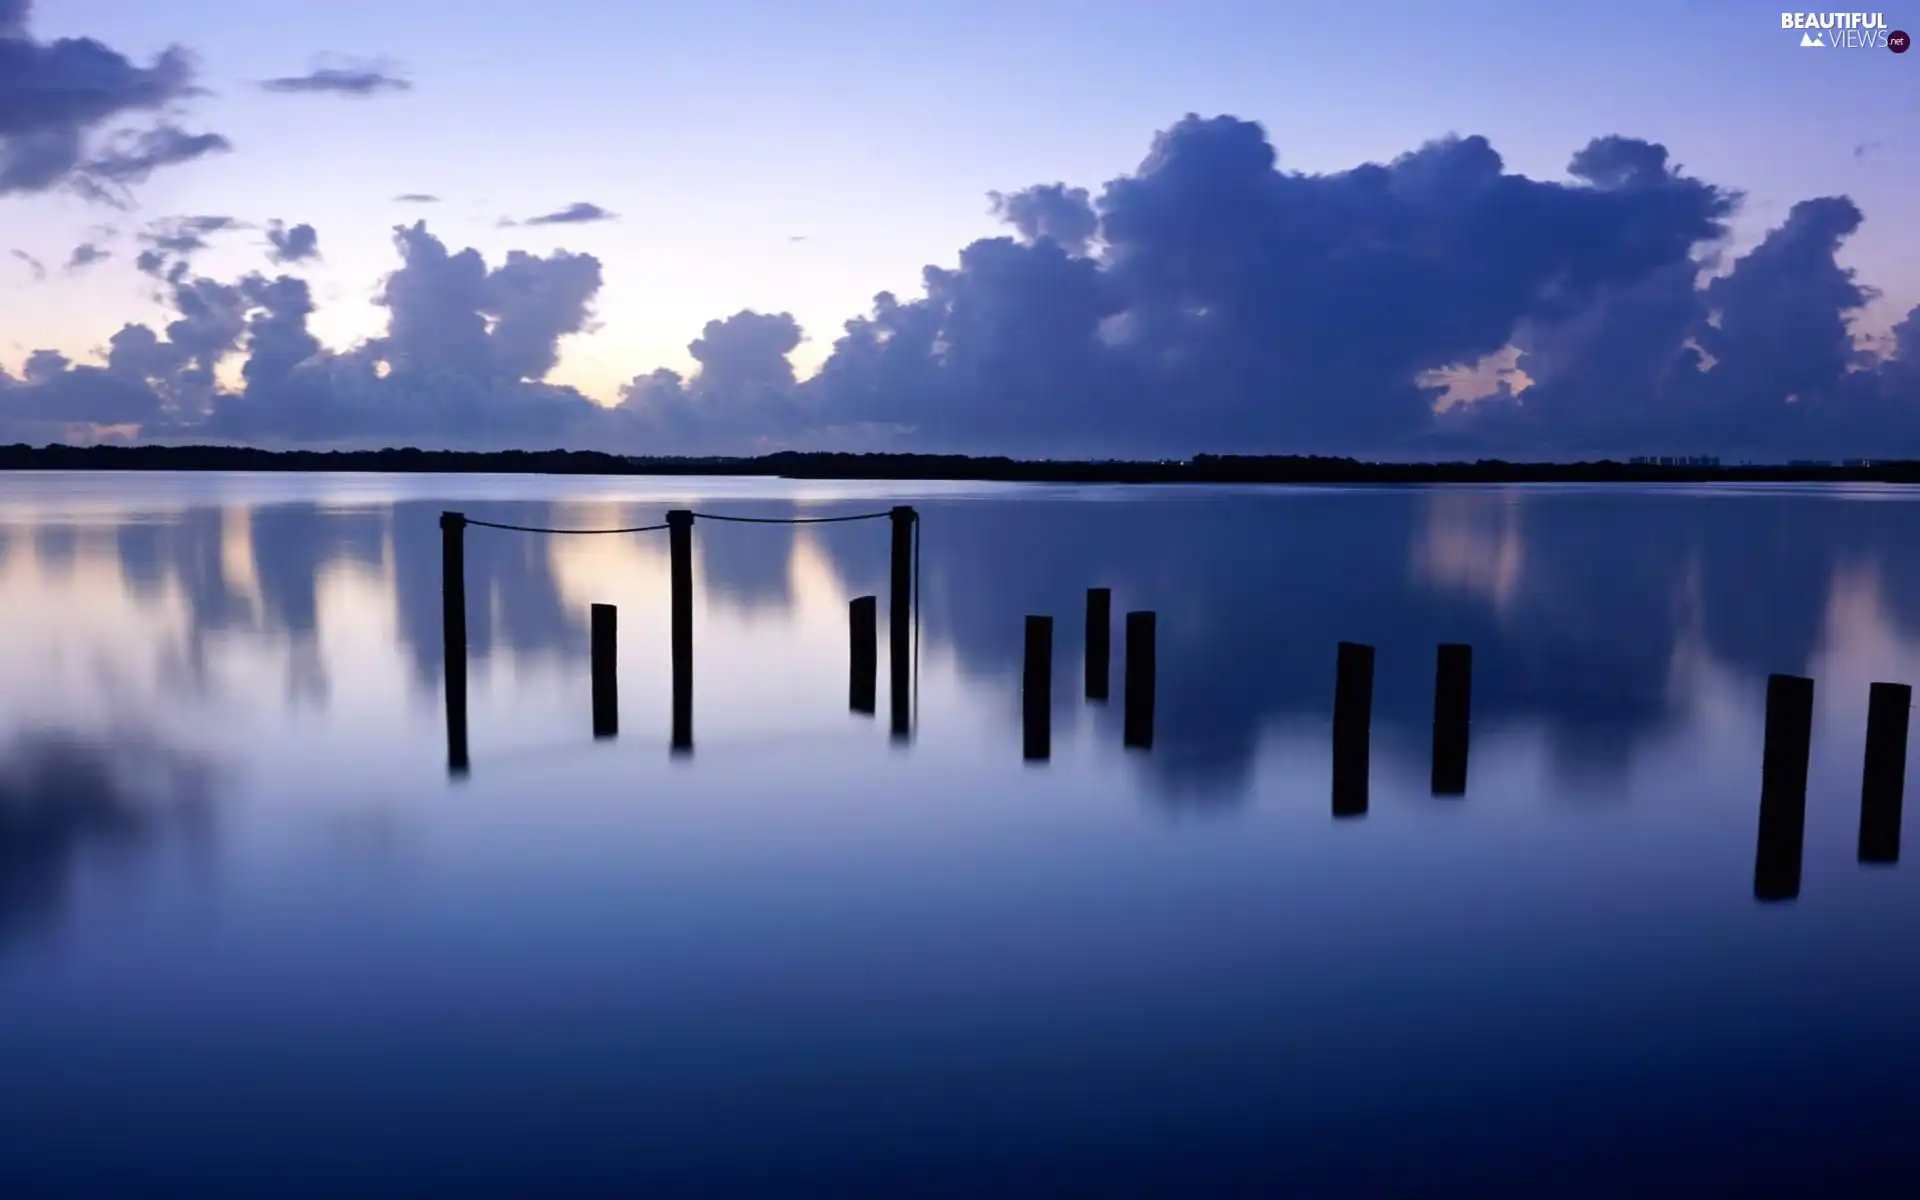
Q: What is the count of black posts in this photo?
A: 12